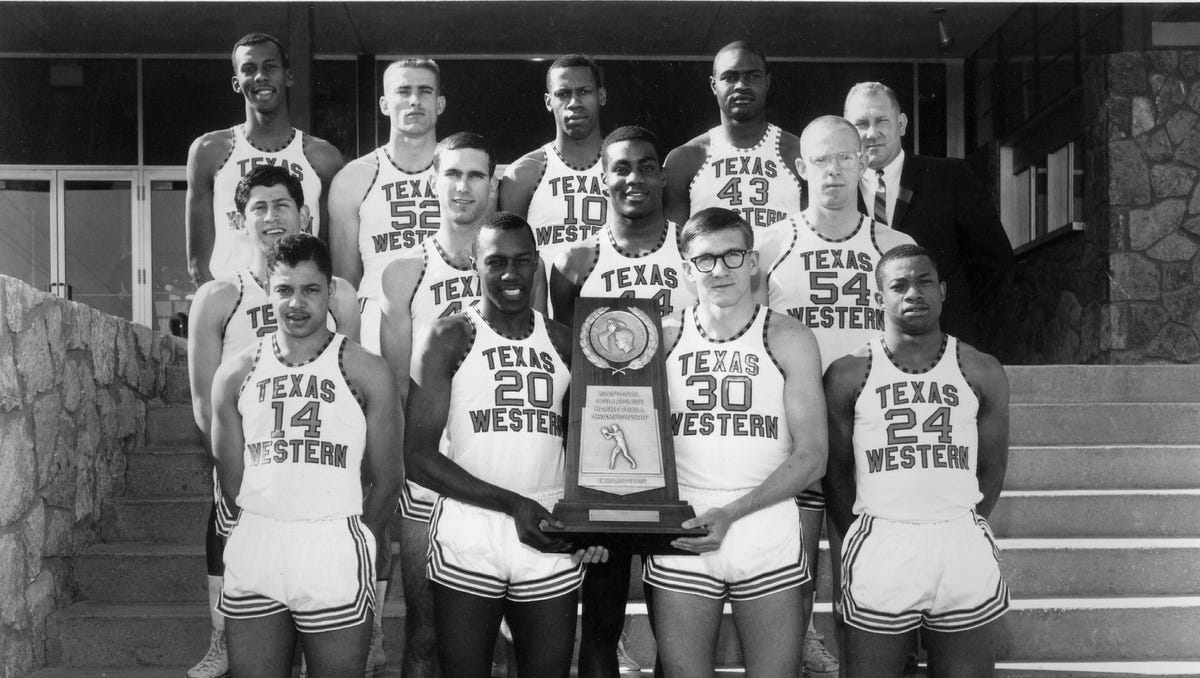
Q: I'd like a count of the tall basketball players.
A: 12